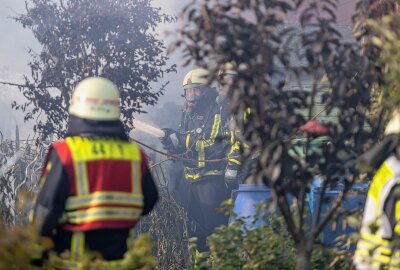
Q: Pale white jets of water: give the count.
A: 1